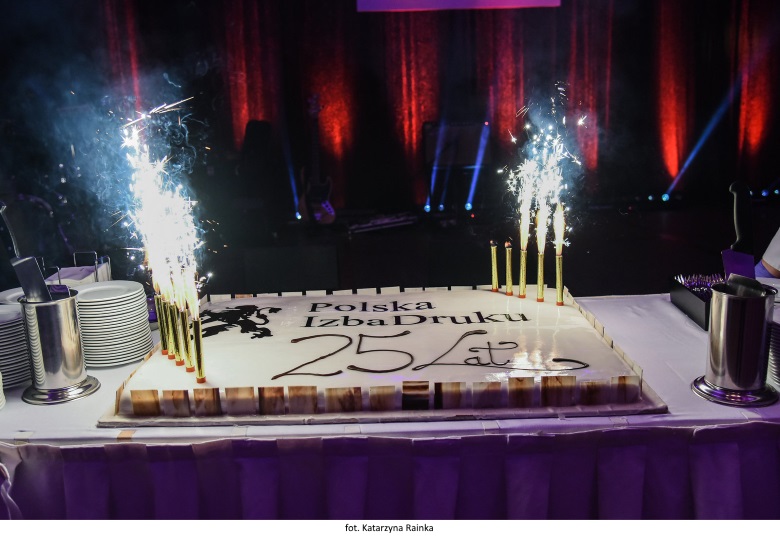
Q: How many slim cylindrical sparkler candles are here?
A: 10